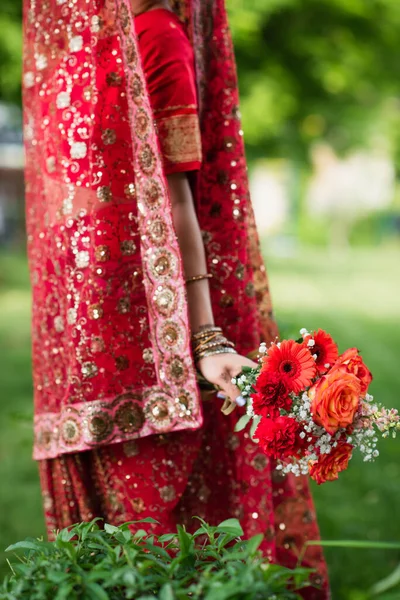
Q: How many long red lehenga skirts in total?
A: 1